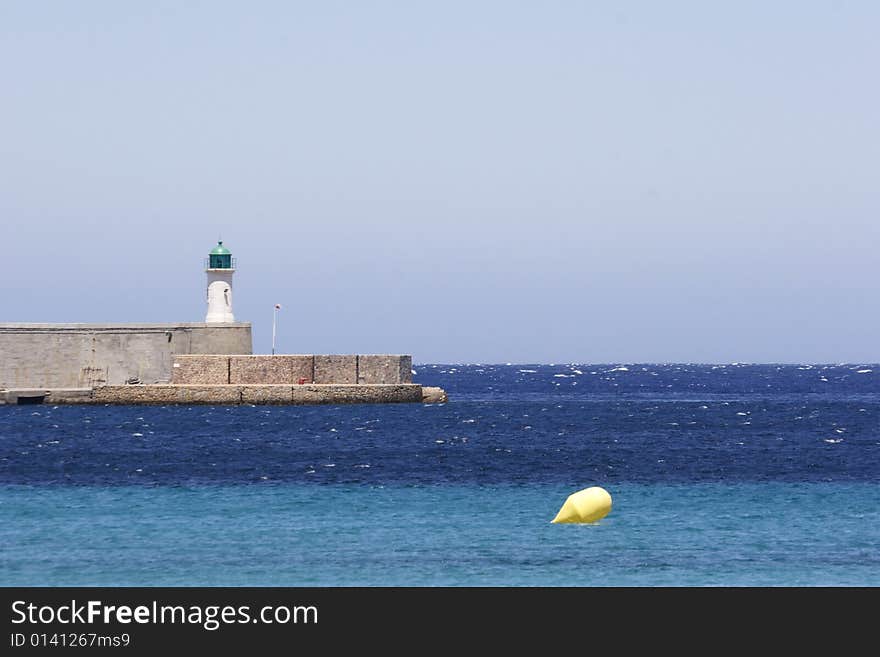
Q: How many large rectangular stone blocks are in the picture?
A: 4